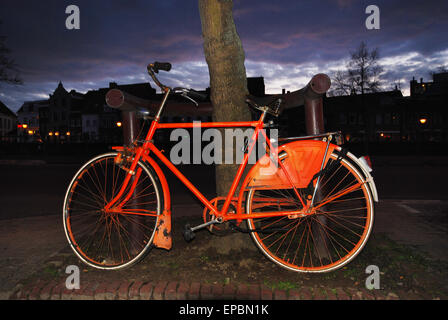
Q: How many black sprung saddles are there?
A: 1